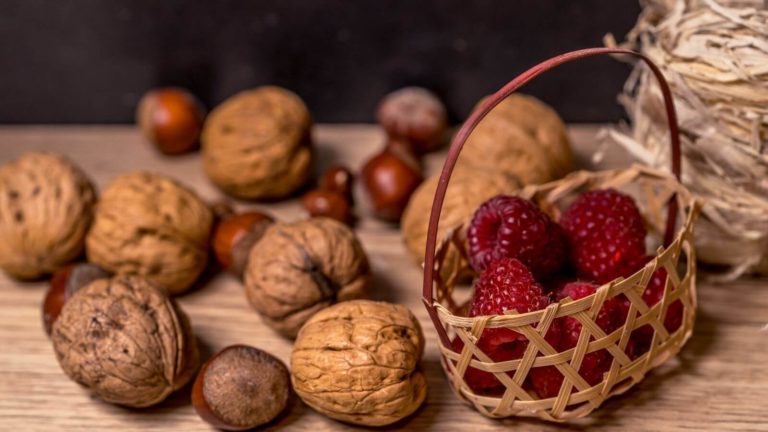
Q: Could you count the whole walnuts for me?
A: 8